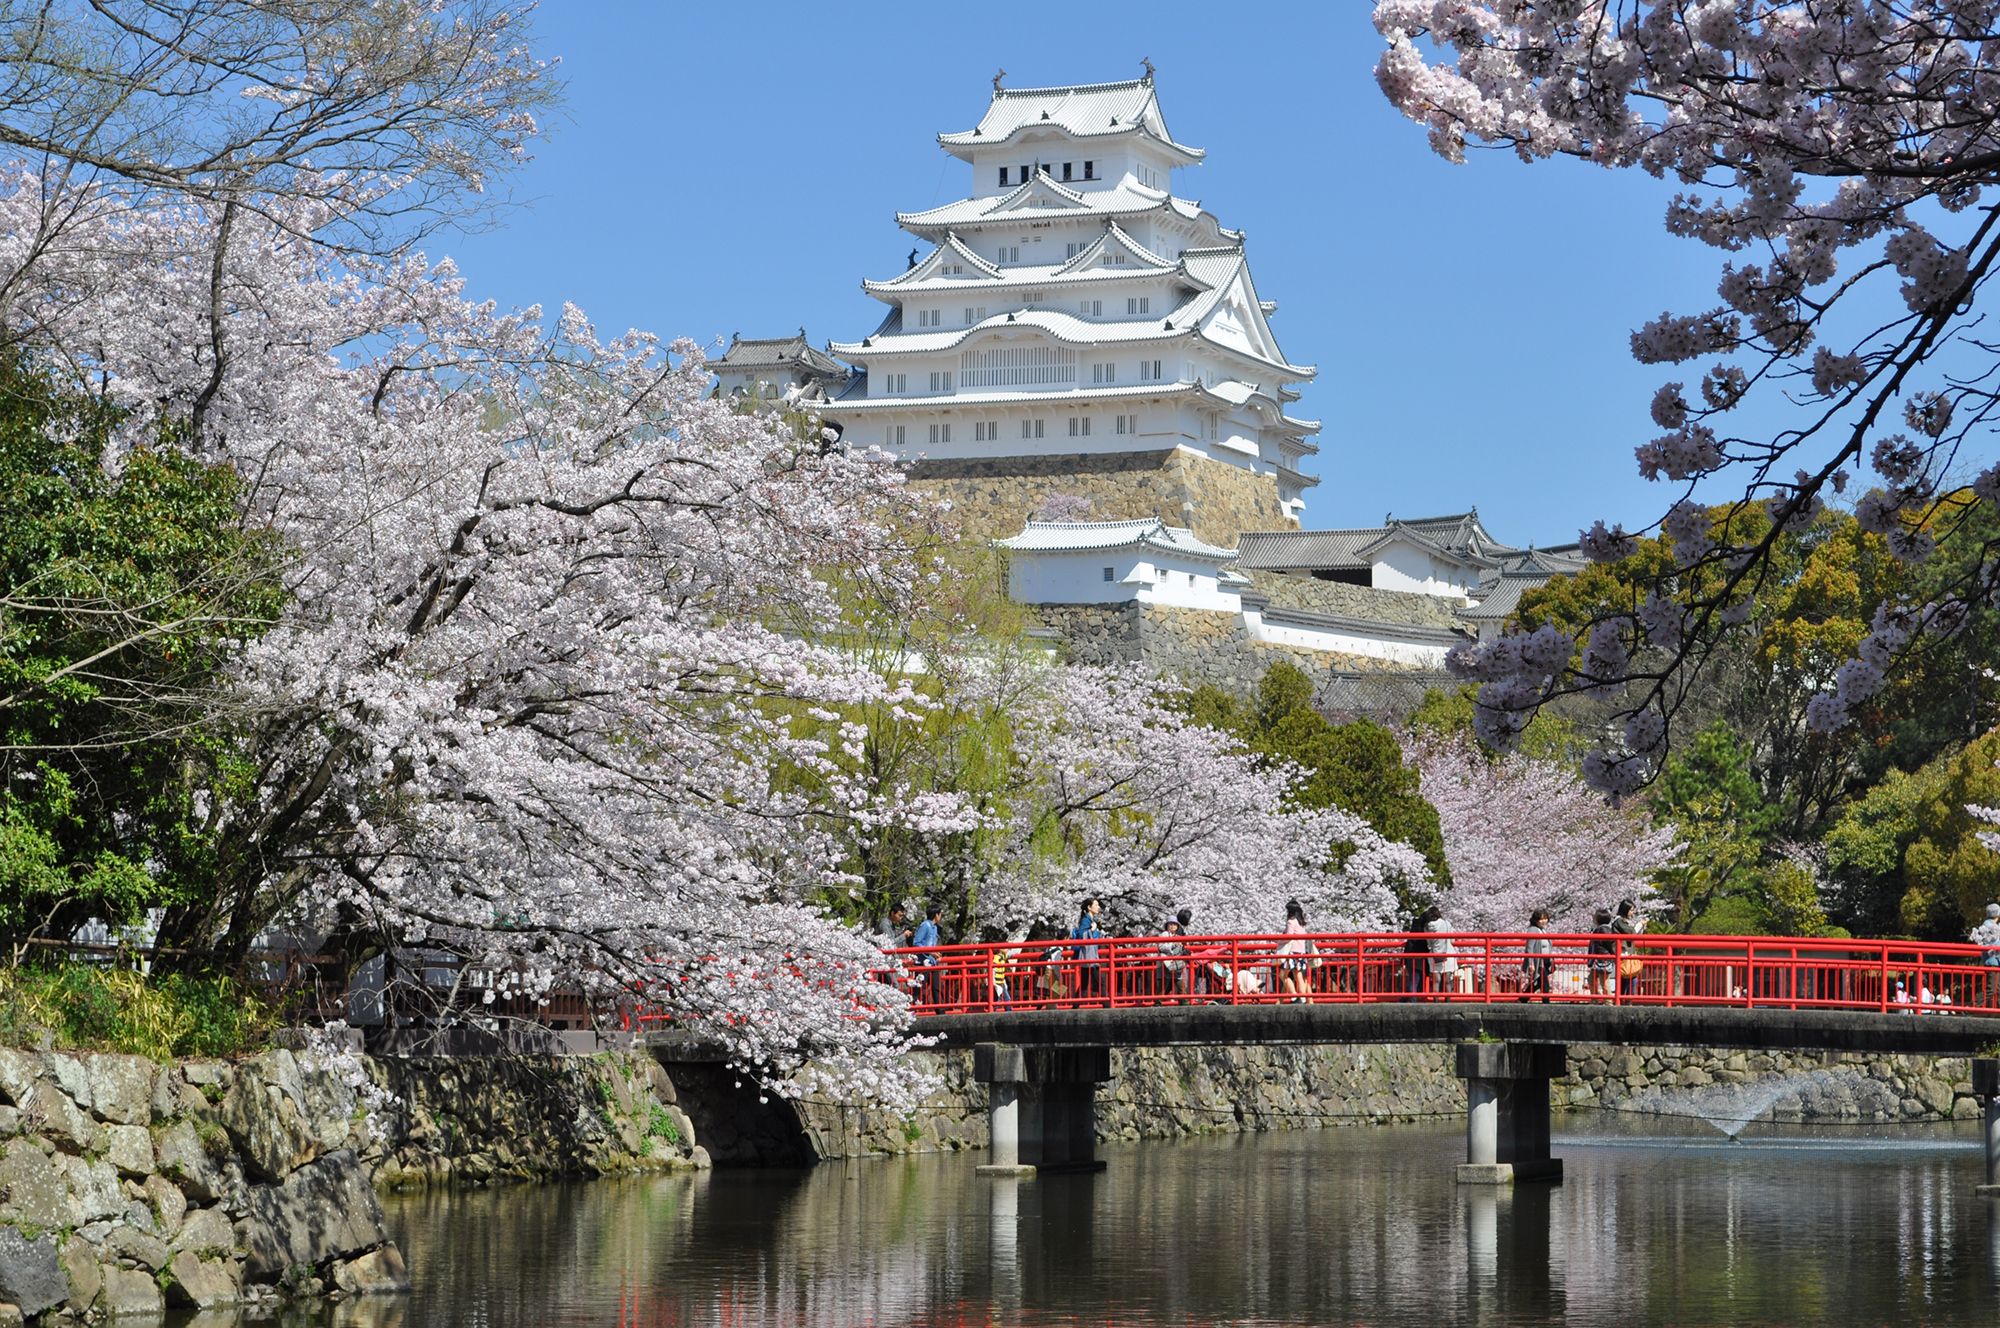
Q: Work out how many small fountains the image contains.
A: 1